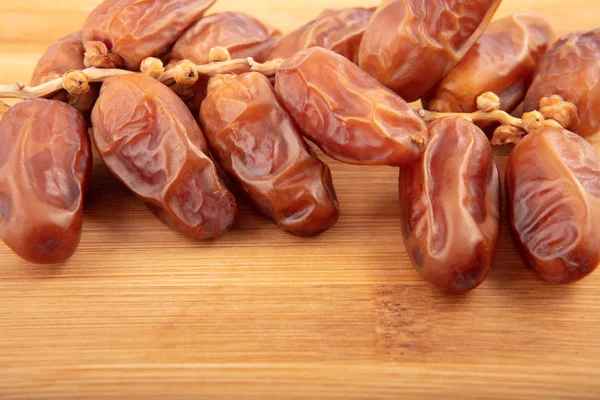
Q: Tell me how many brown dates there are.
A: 13